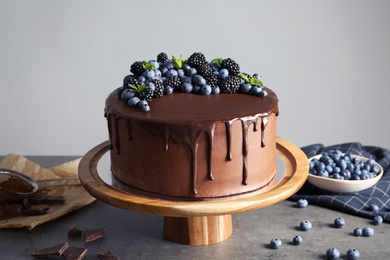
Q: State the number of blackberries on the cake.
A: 12